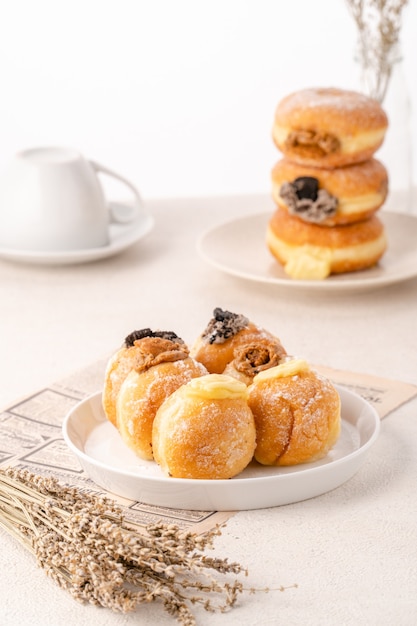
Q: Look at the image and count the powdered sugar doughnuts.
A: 9